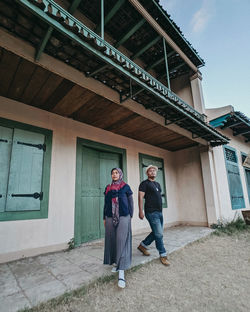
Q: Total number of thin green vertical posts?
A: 2